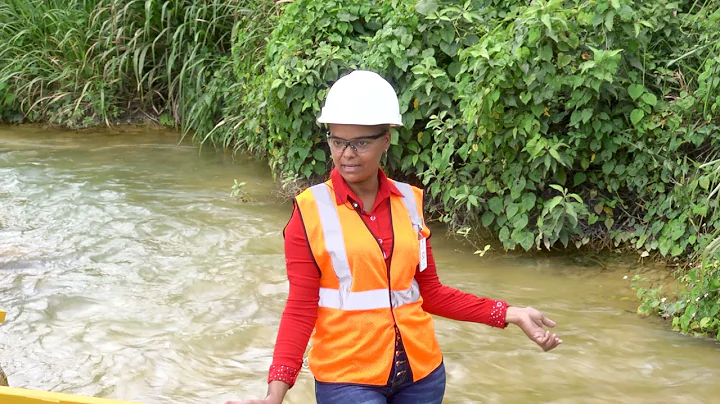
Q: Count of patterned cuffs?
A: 2